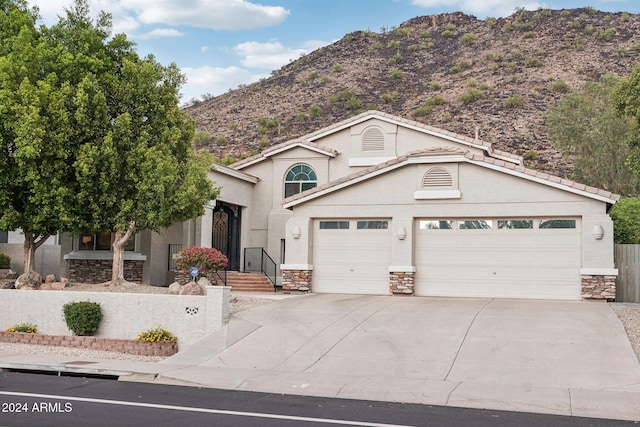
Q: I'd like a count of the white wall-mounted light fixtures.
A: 3